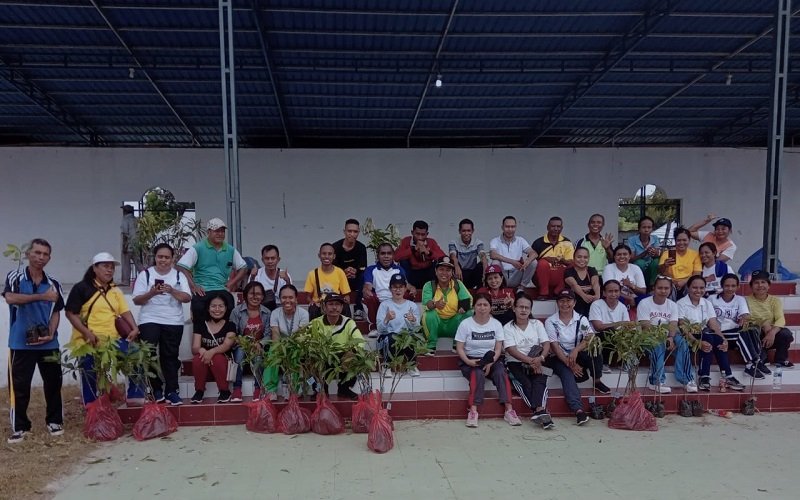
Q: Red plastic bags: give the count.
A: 8